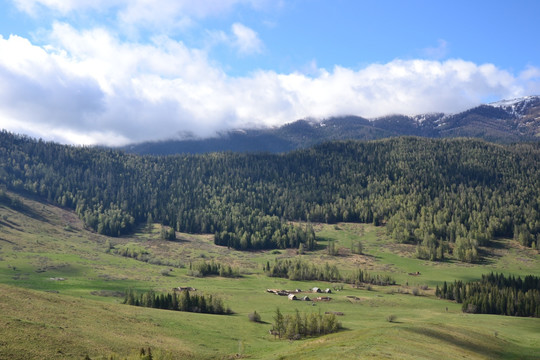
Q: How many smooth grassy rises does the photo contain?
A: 2